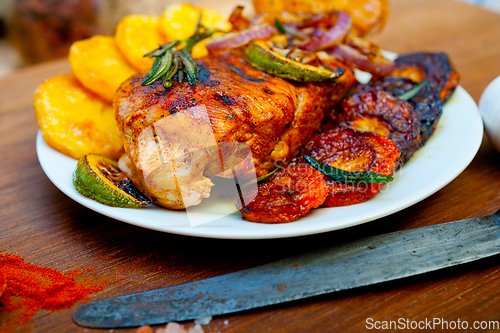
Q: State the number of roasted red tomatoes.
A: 2